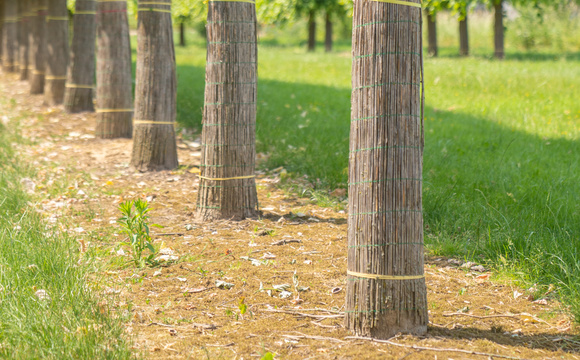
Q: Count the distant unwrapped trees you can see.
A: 6